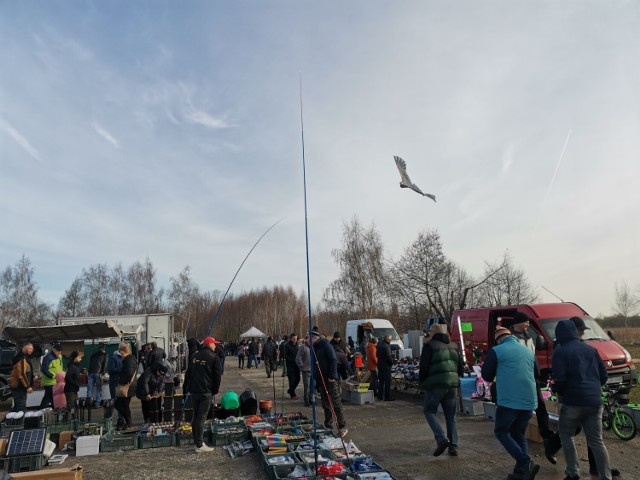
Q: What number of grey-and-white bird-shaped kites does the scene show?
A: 1